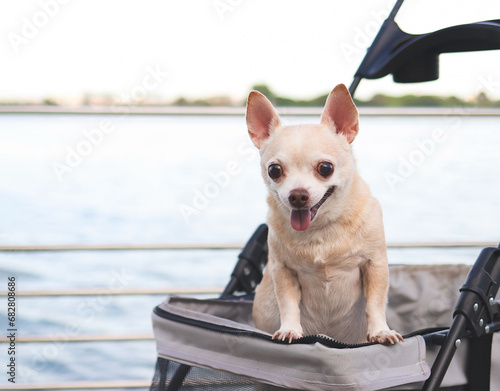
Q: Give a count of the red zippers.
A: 0